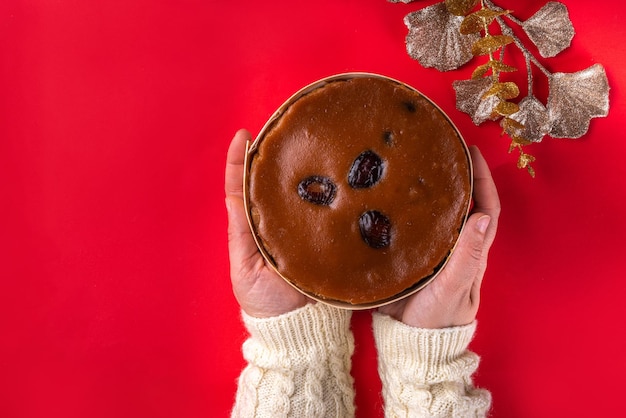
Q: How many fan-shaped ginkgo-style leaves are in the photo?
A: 5